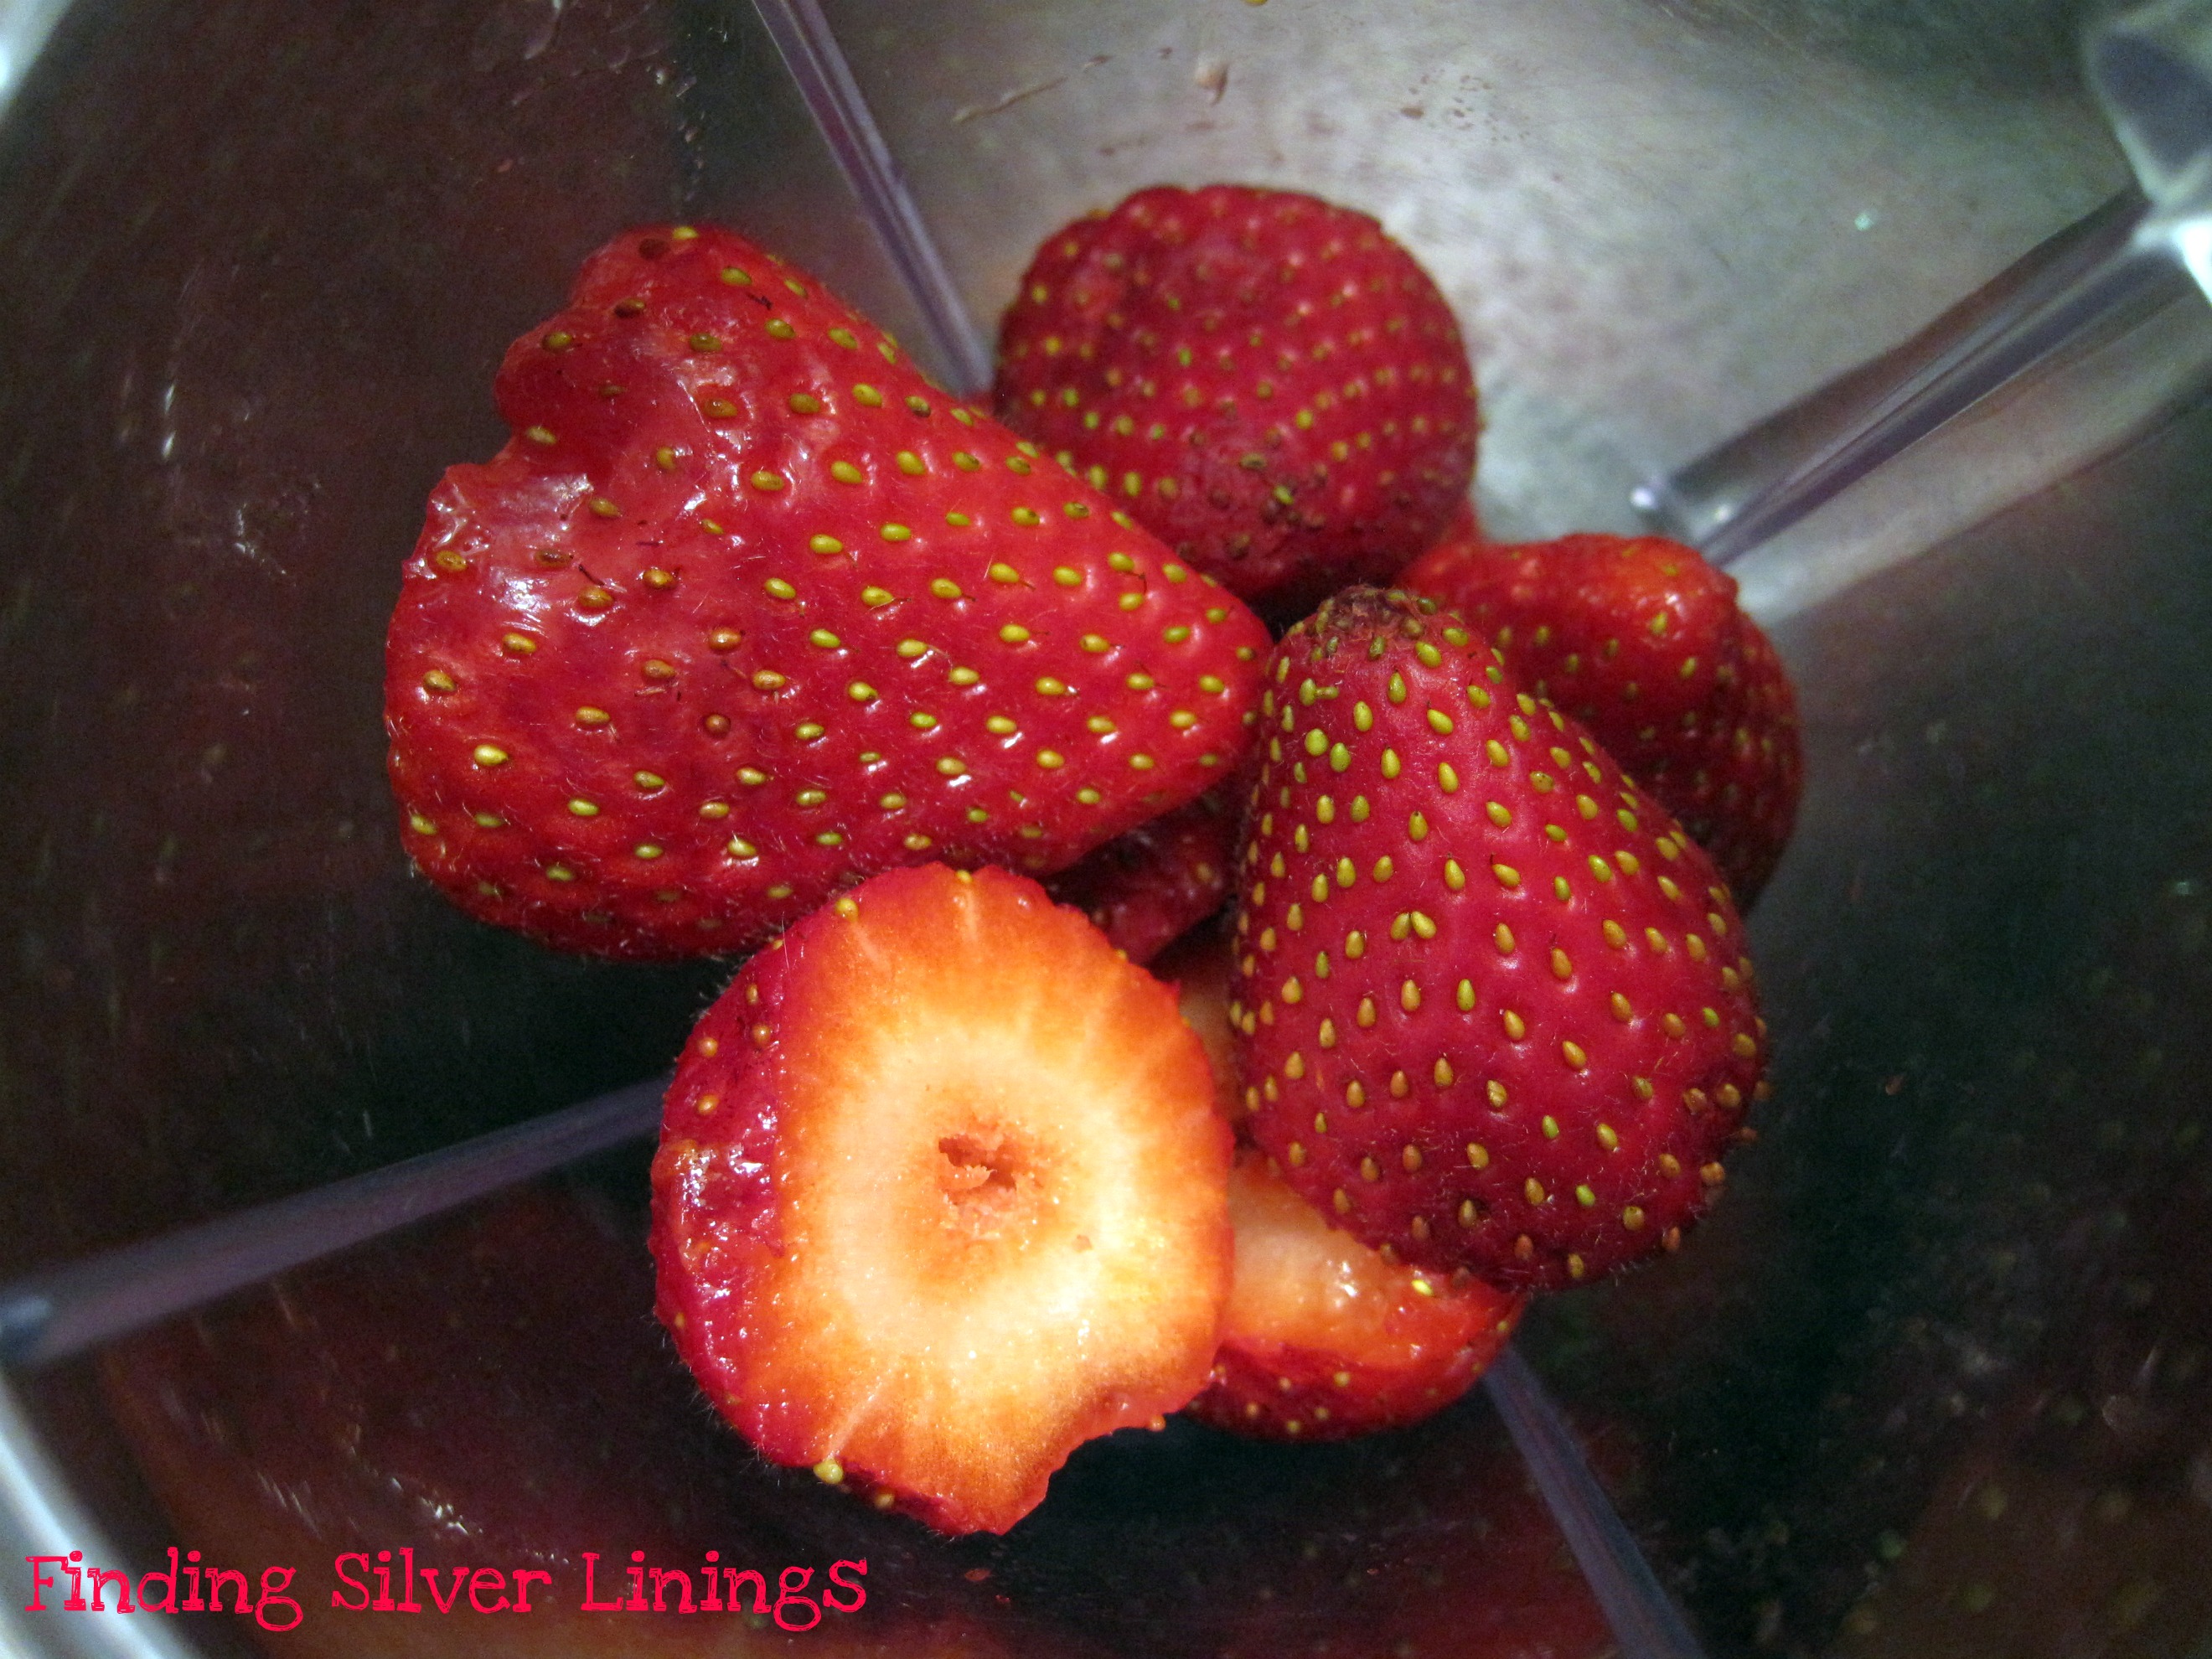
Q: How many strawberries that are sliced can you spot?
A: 2